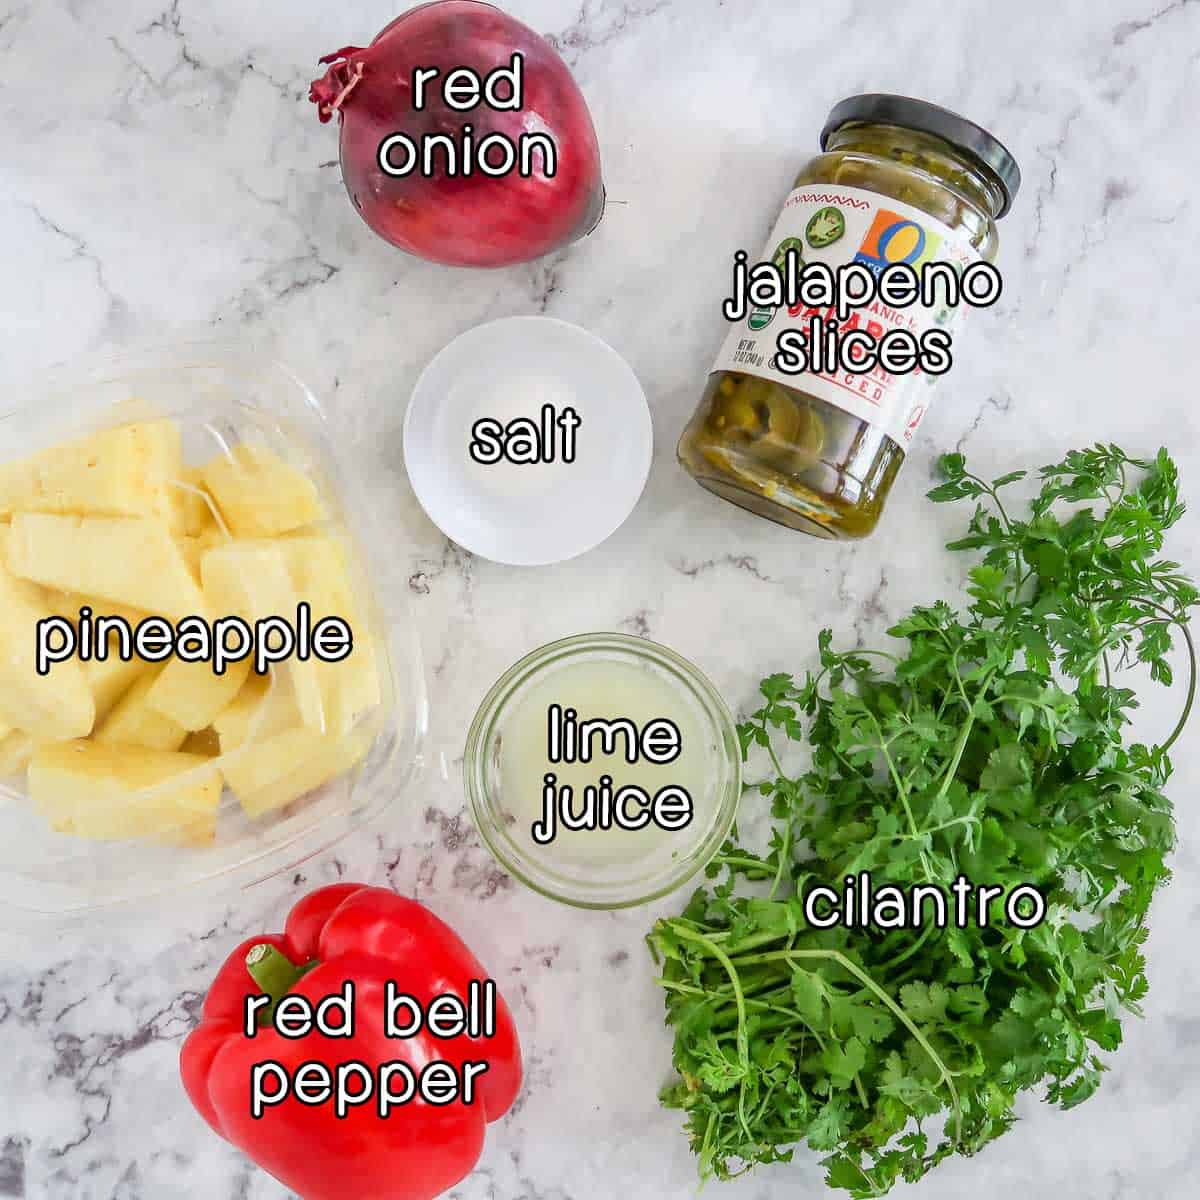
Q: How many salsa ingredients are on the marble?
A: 7